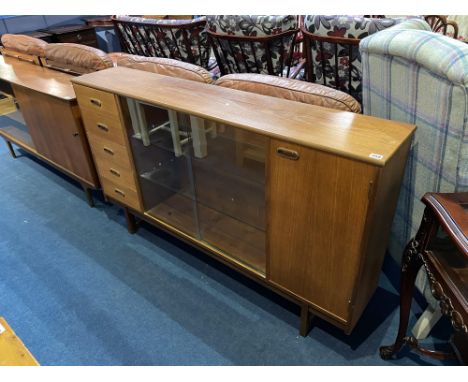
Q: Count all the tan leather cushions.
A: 4